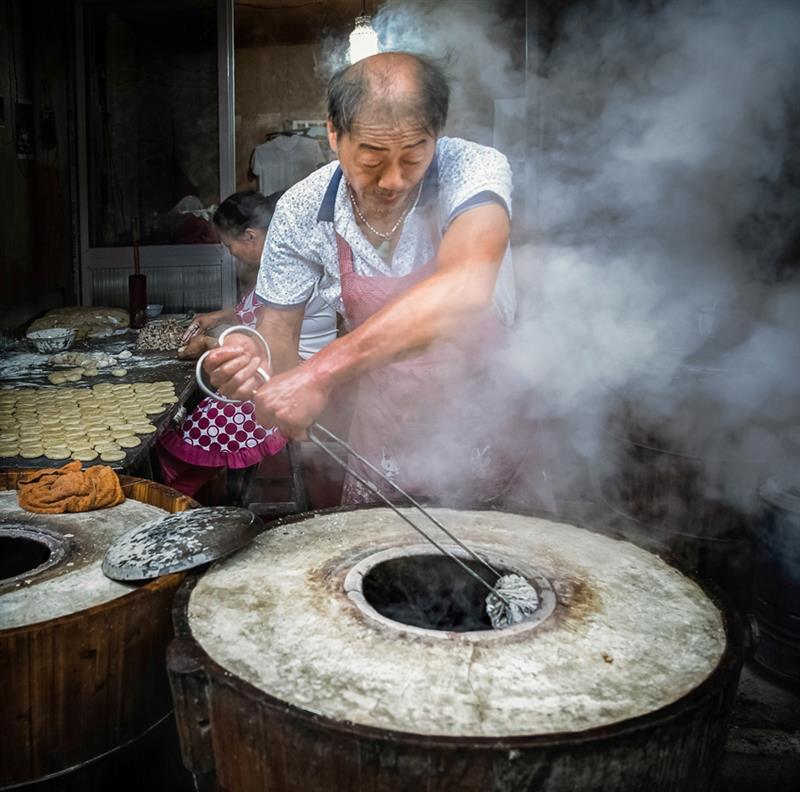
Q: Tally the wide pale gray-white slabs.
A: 2